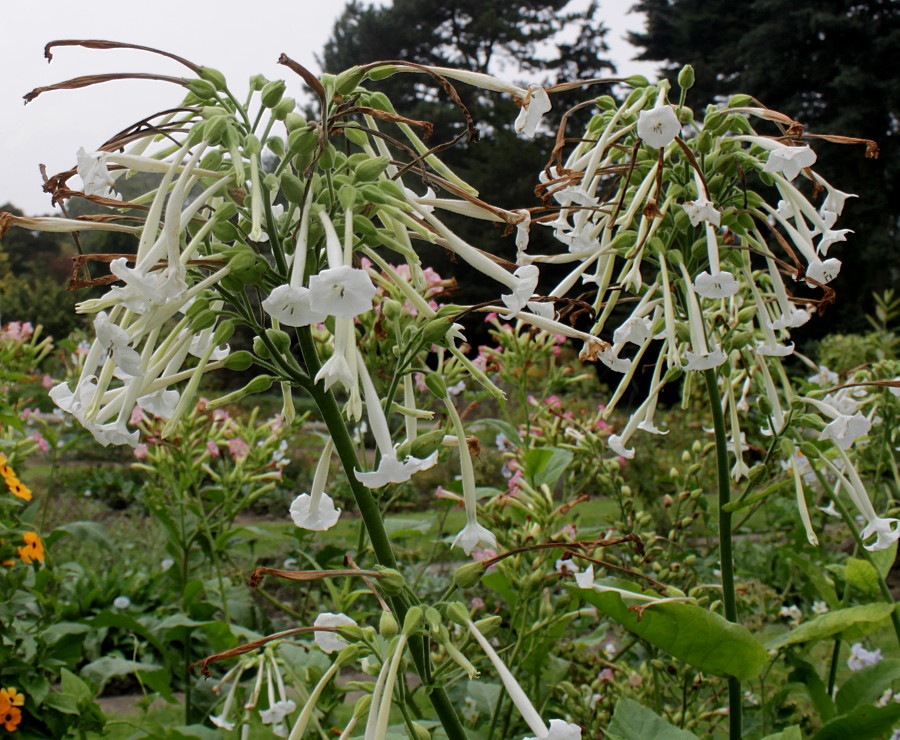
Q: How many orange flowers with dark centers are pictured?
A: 5